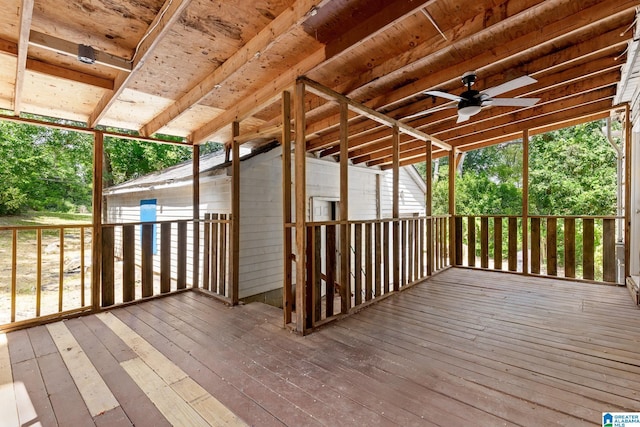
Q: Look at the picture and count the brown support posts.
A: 11